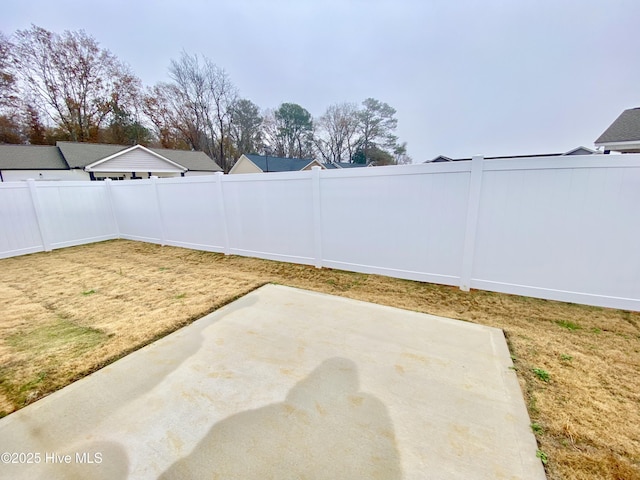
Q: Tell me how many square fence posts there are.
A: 6